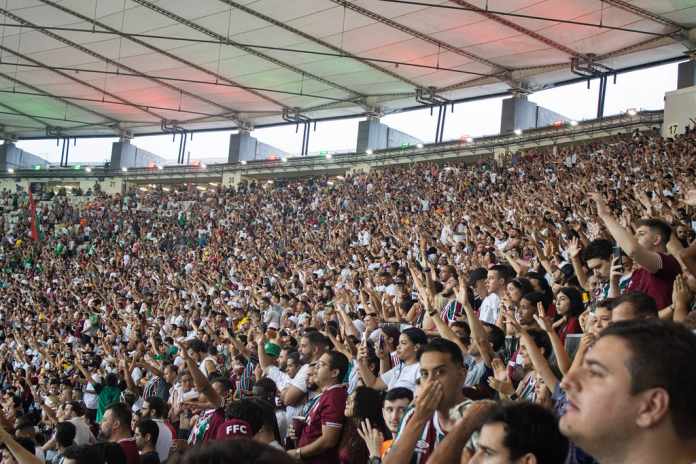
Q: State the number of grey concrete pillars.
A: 6